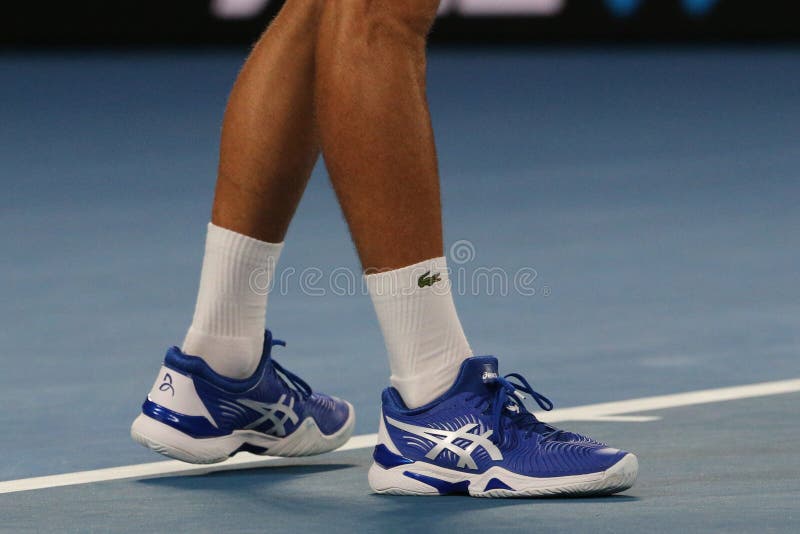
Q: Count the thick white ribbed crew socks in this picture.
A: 2